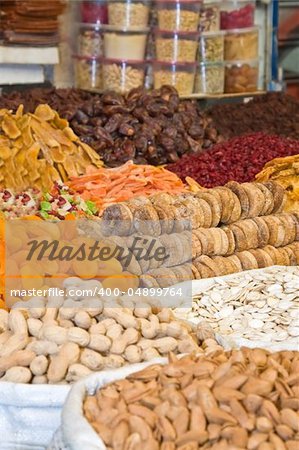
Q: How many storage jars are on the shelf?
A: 15